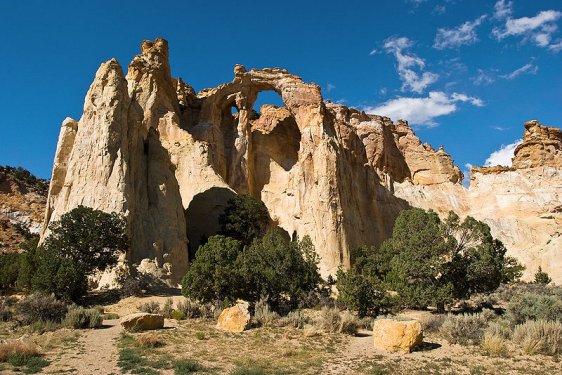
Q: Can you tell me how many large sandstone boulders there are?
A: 3